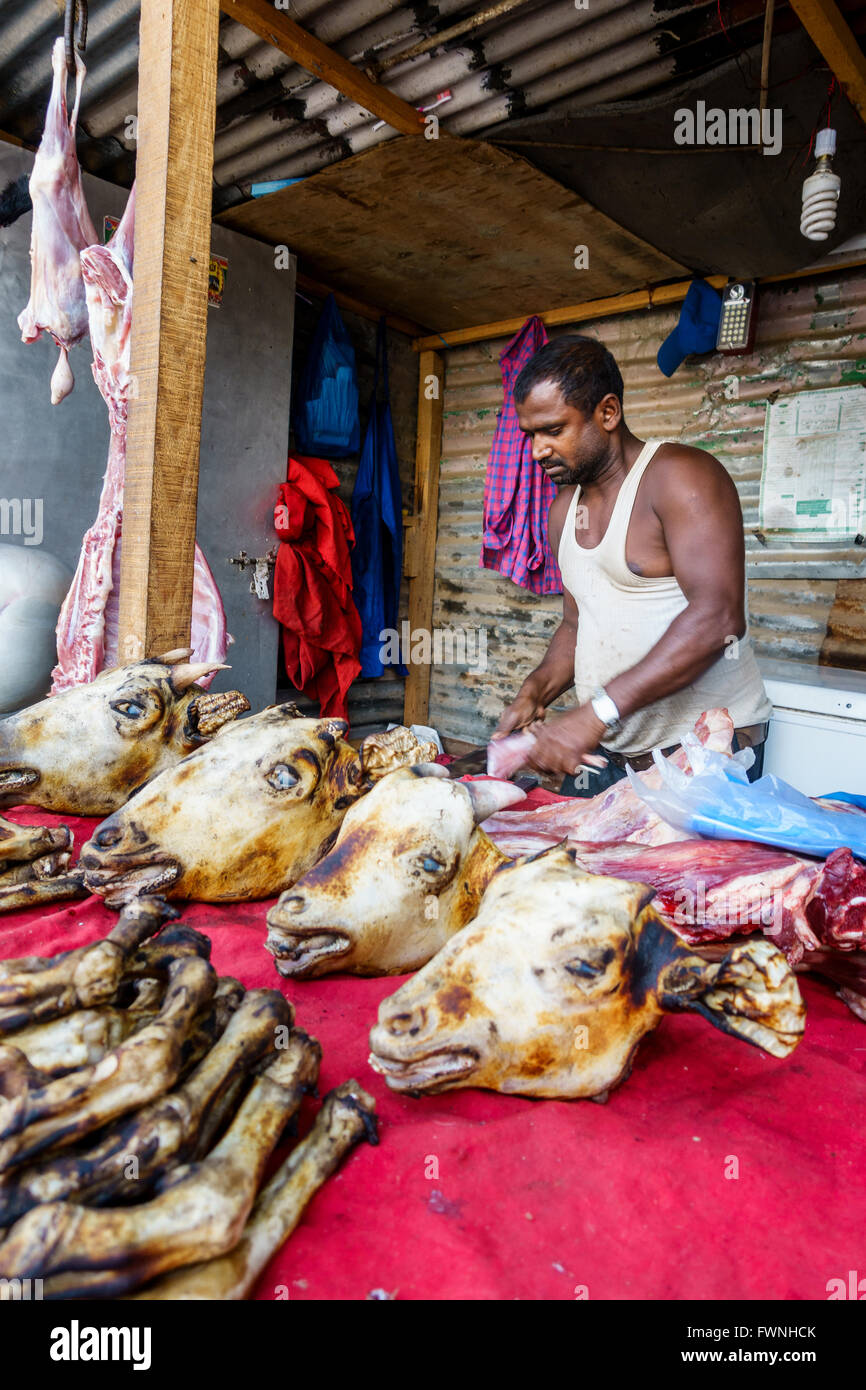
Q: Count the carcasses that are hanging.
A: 2